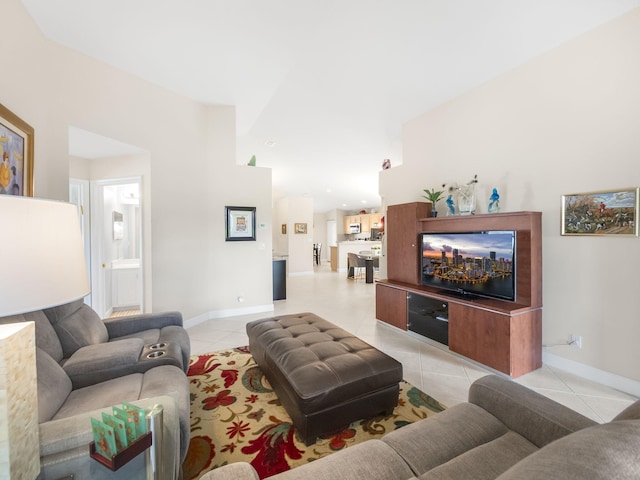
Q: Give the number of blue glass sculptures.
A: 2